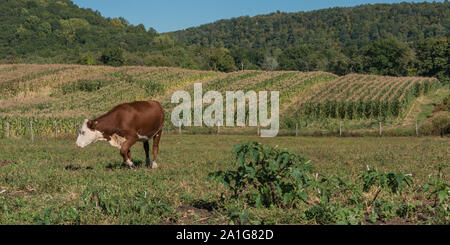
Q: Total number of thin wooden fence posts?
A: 11